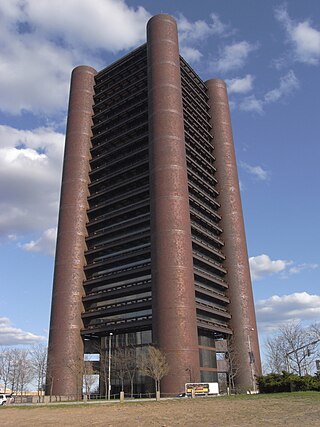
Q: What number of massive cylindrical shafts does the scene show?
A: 3